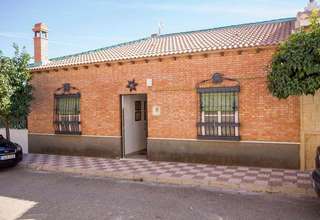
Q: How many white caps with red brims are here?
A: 0